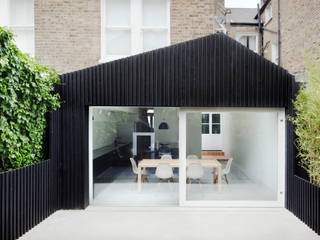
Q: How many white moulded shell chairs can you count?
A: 6